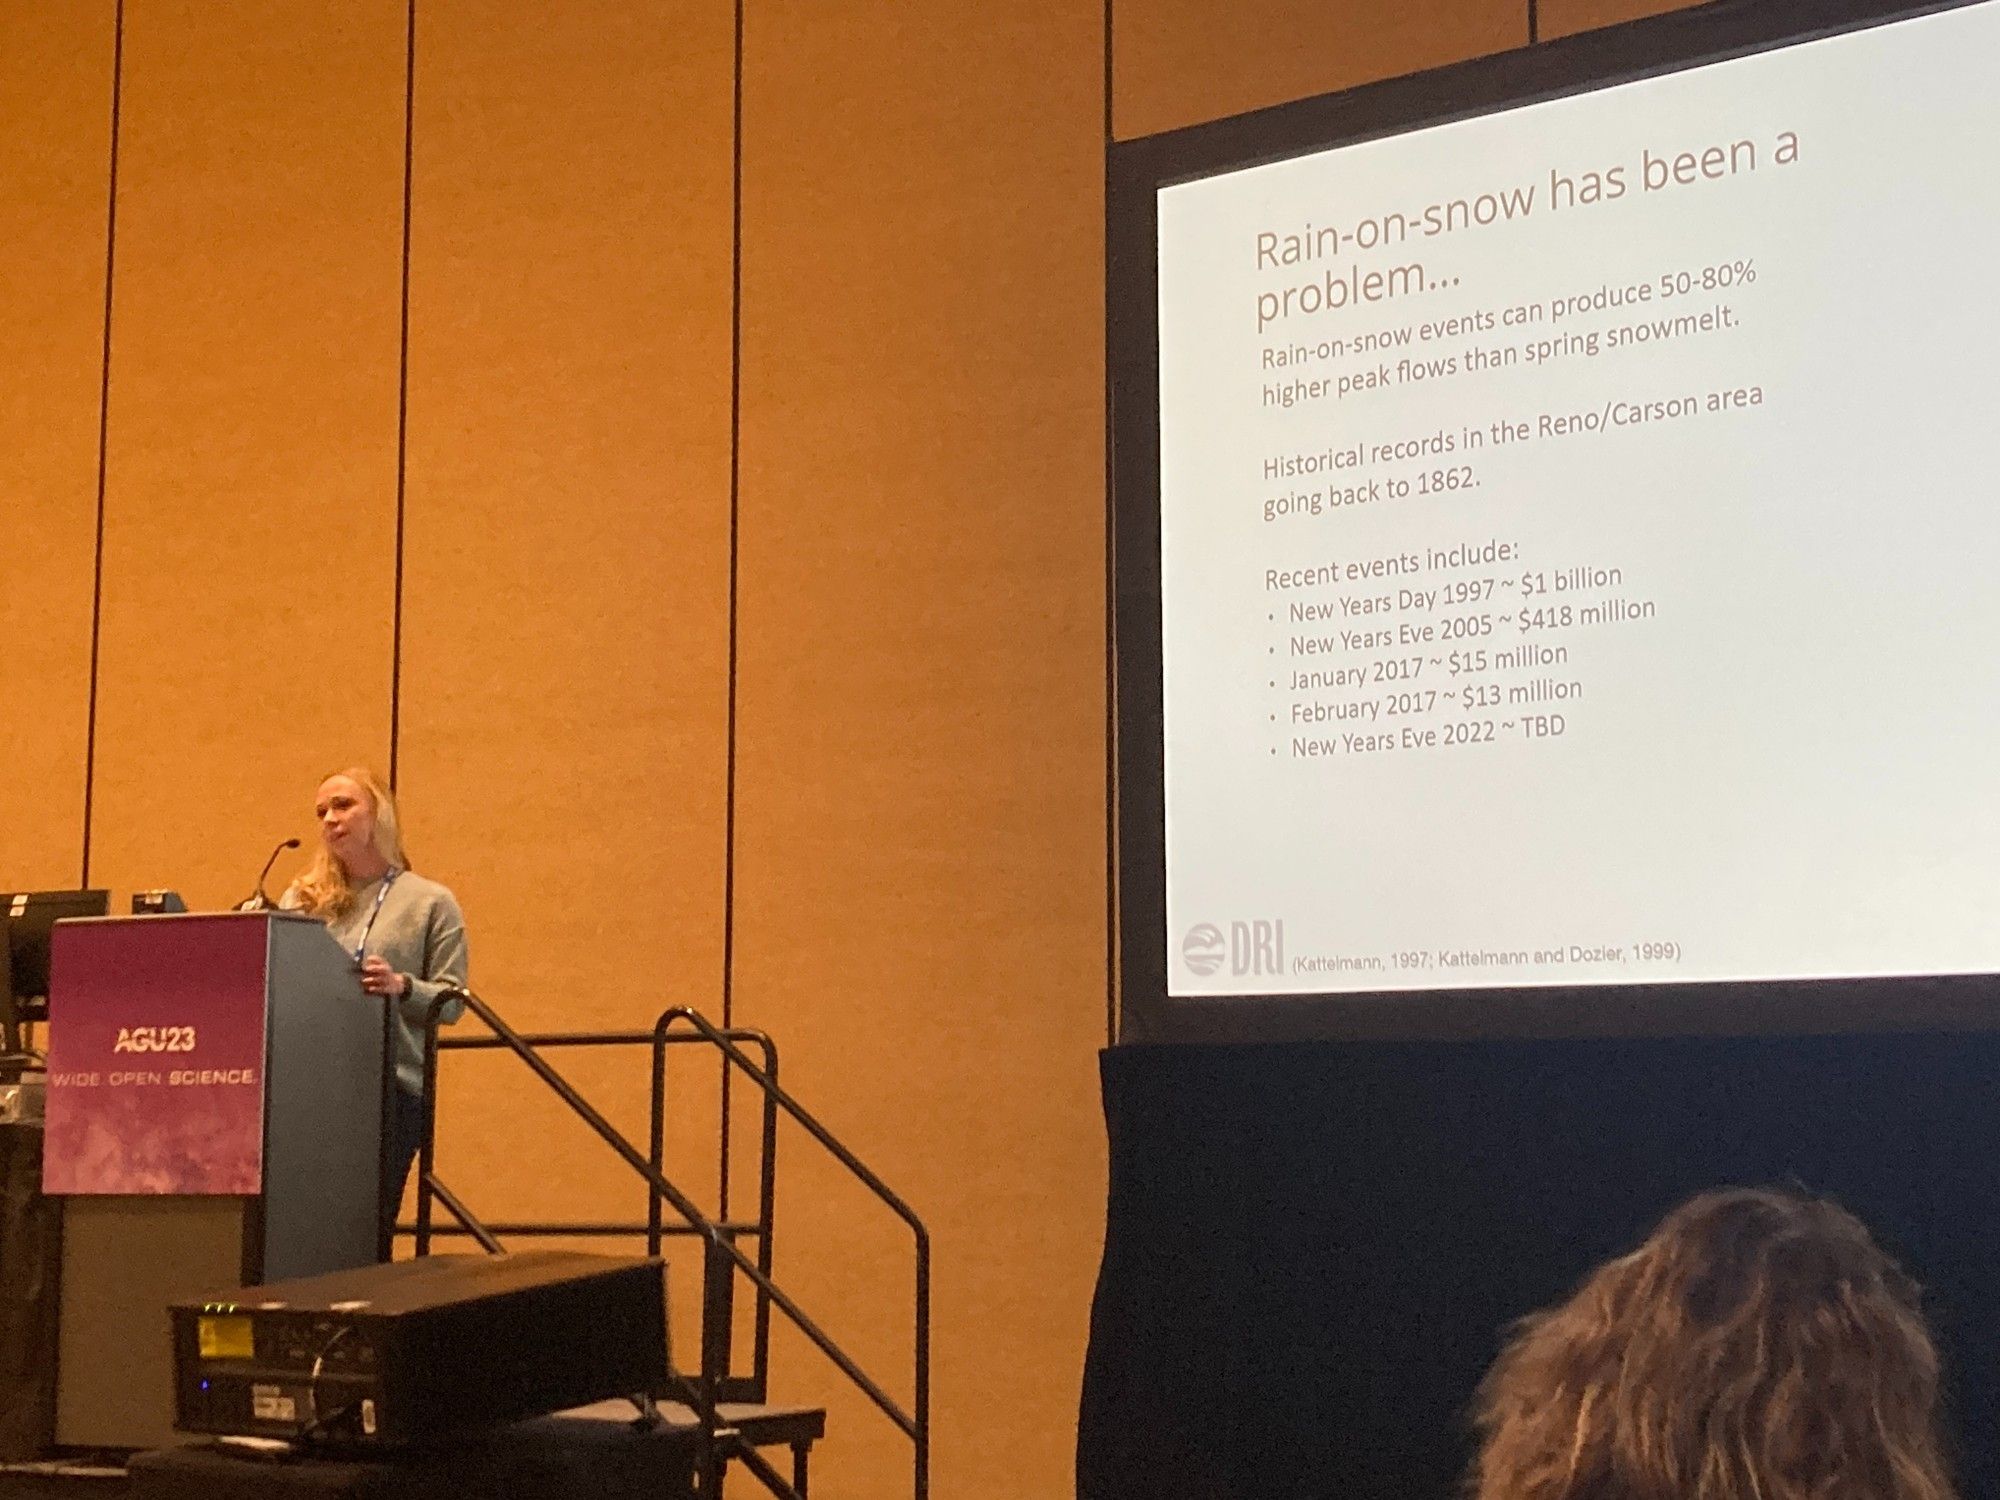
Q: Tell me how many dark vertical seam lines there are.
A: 5